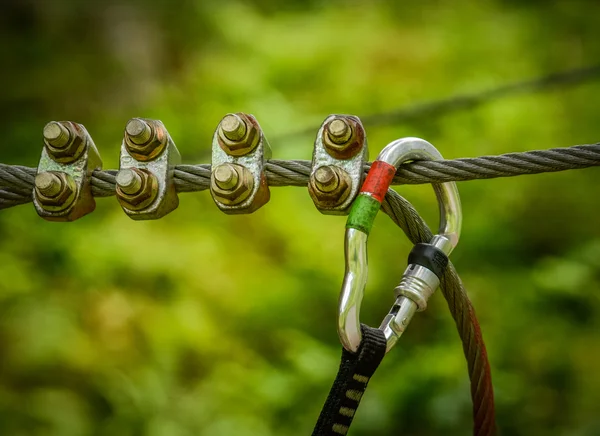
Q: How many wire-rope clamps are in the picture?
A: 4